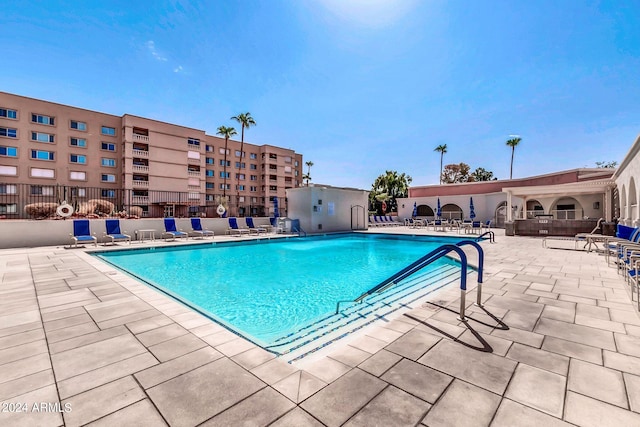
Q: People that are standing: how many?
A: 0